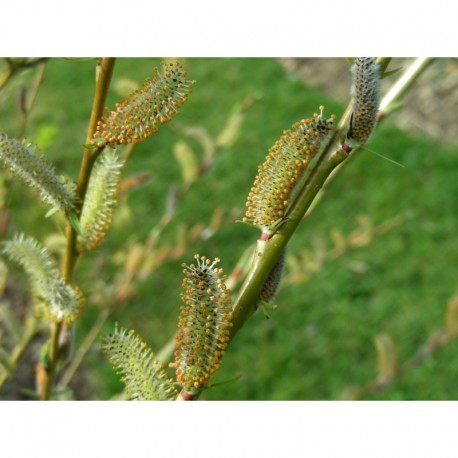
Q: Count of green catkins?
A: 4